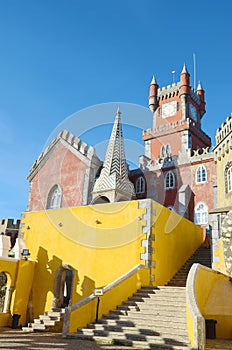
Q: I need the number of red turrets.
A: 3